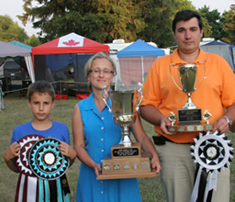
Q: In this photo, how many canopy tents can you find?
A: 5